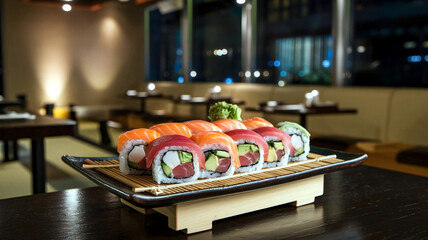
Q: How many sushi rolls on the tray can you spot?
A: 10